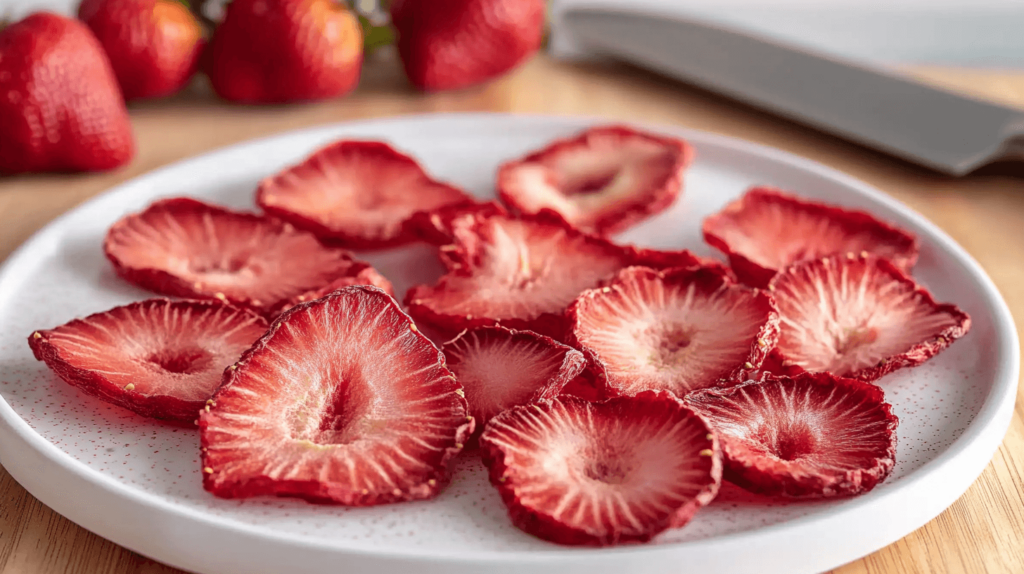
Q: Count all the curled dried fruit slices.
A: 12